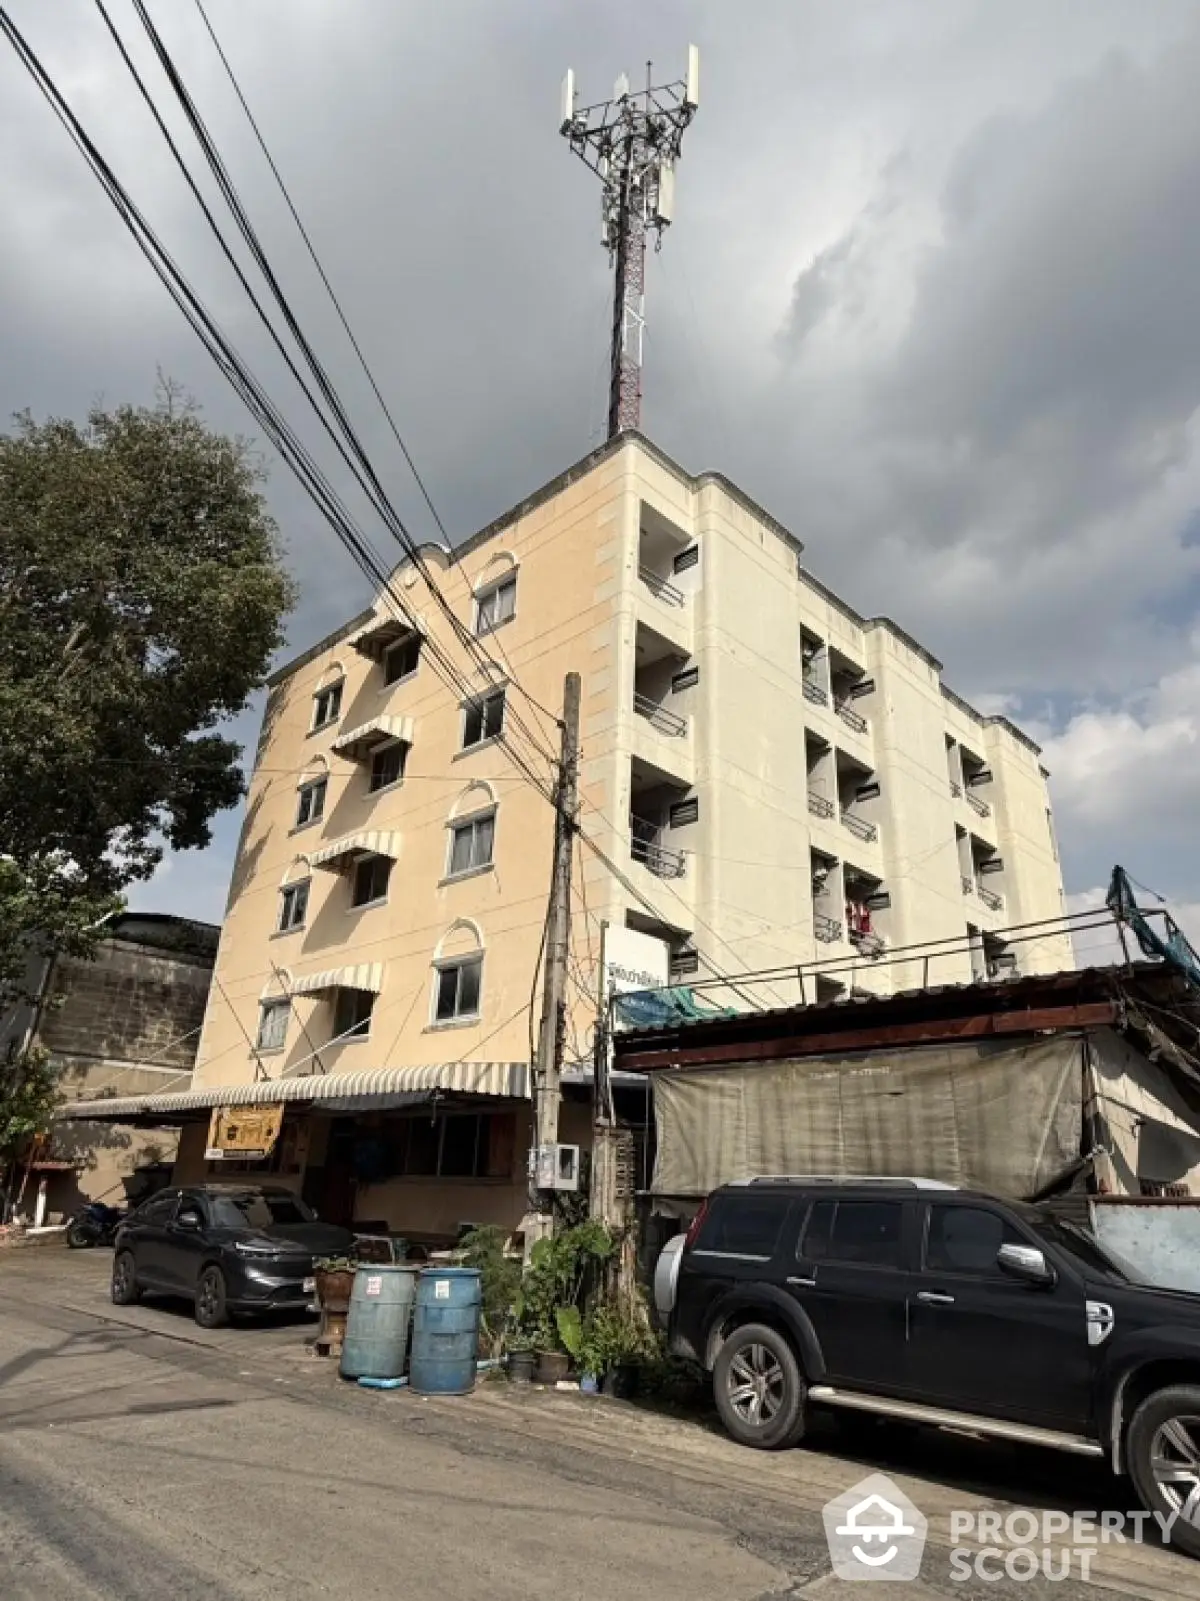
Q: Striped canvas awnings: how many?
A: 5